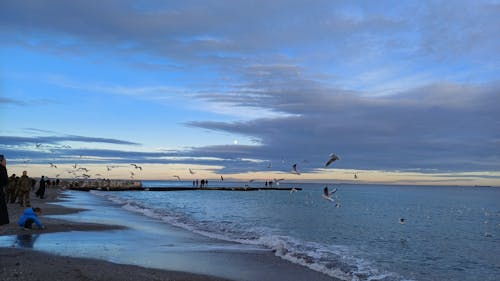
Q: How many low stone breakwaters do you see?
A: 1